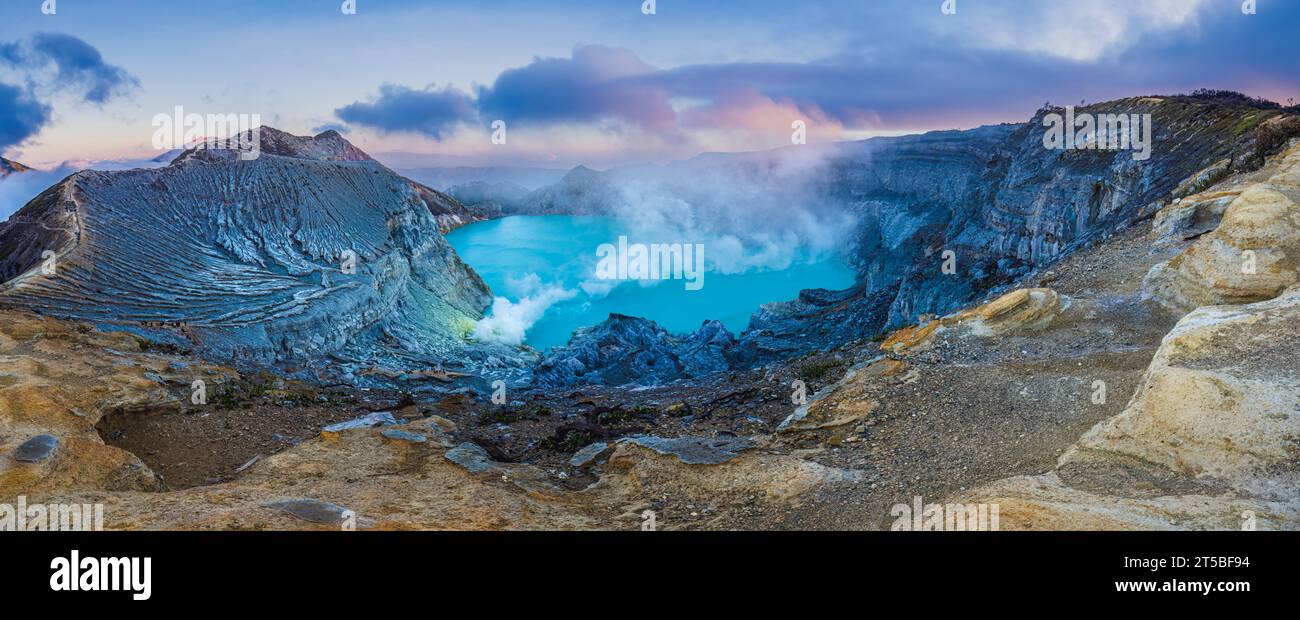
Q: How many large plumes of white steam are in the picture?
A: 2